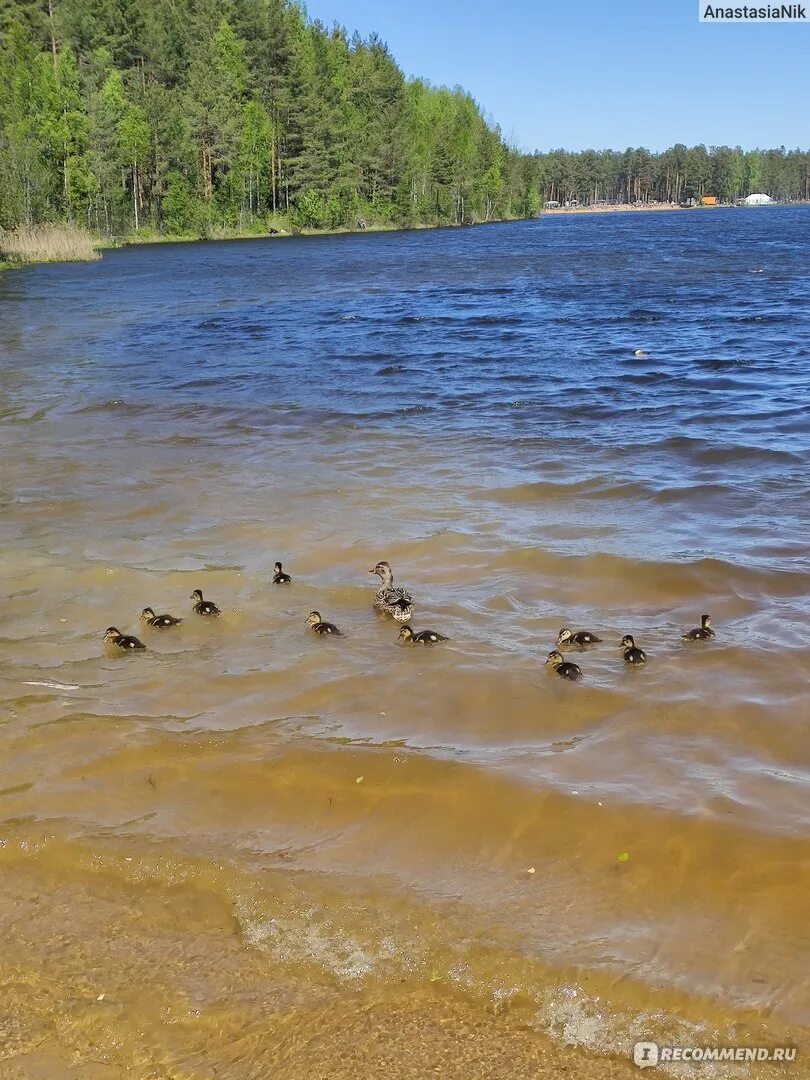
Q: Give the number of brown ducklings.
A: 10